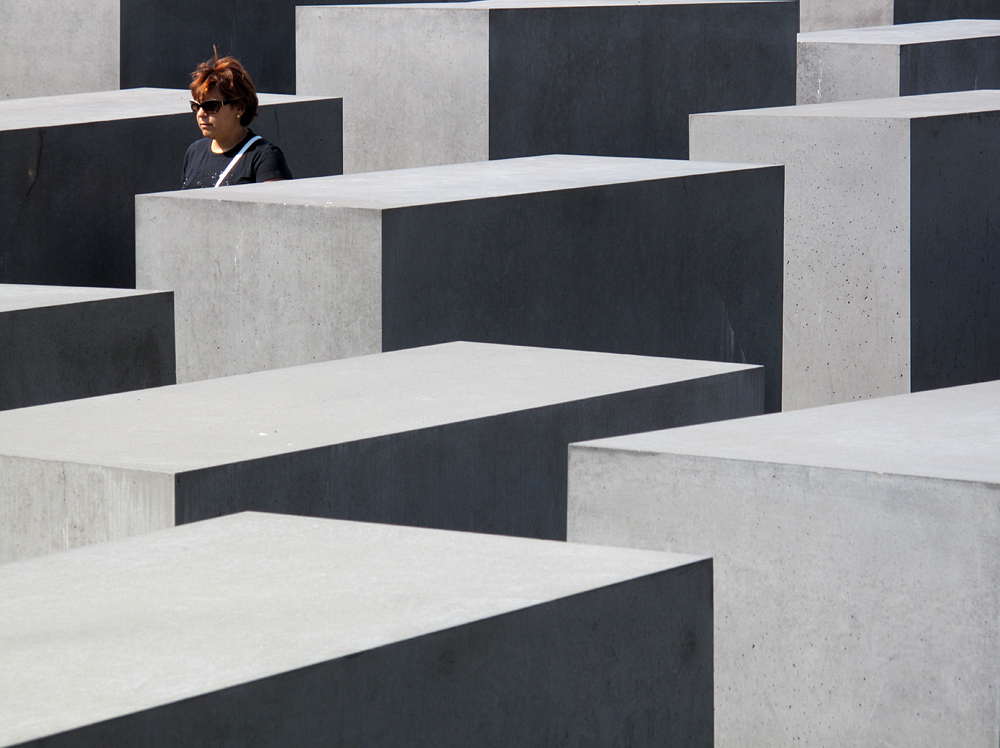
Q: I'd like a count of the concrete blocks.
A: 11